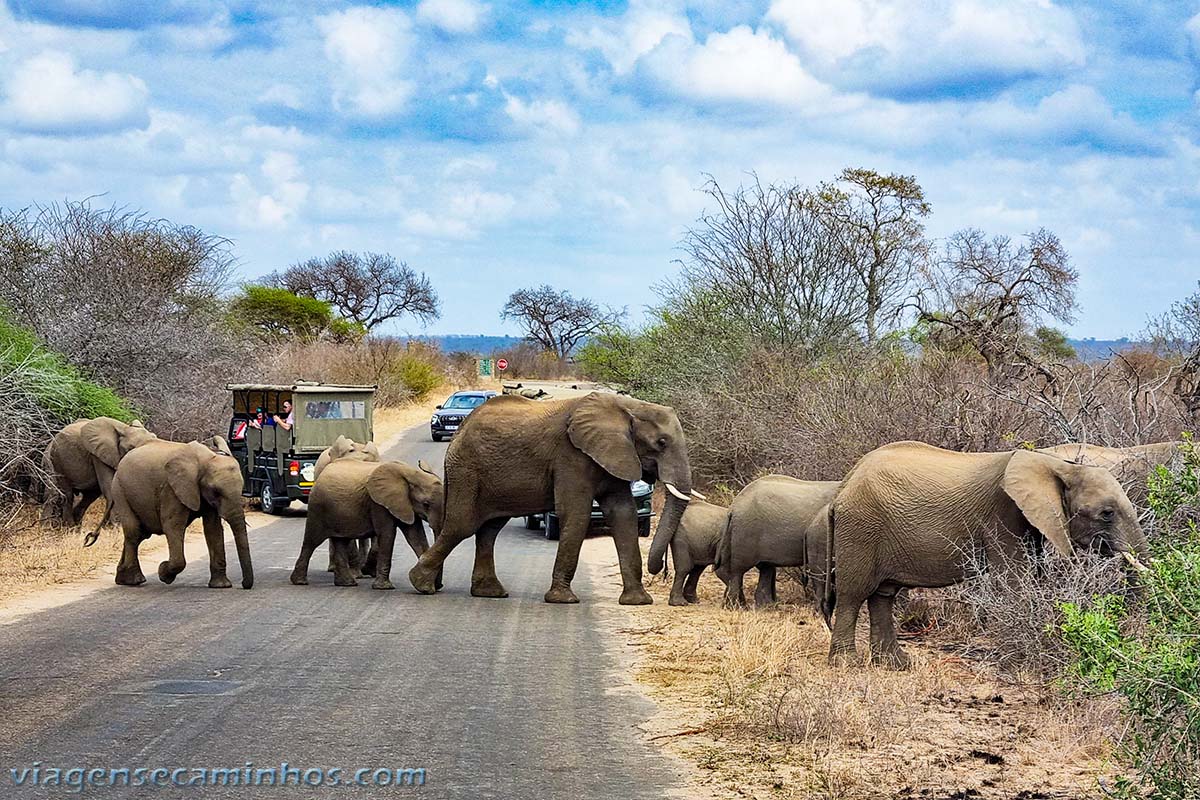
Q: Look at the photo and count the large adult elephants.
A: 2